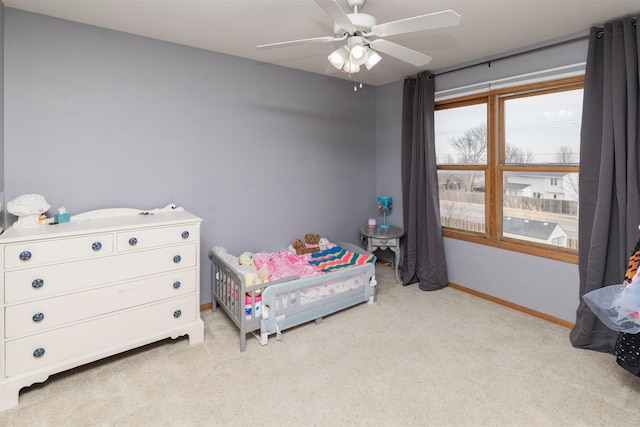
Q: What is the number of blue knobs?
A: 10